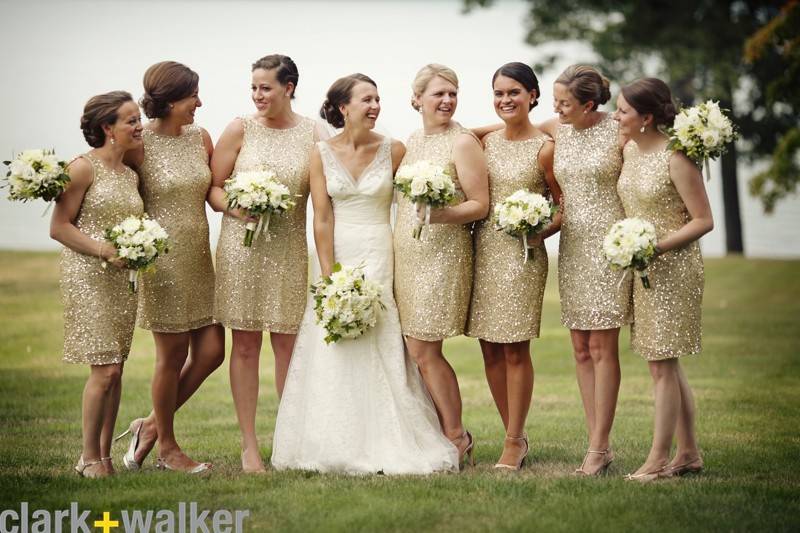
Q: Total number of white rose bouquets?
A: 8